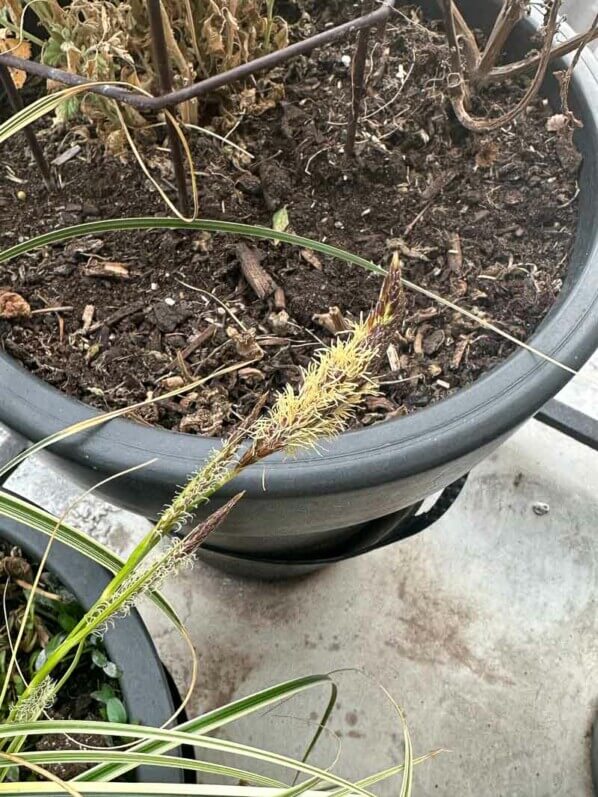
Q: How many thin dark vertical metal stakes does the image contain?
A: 3